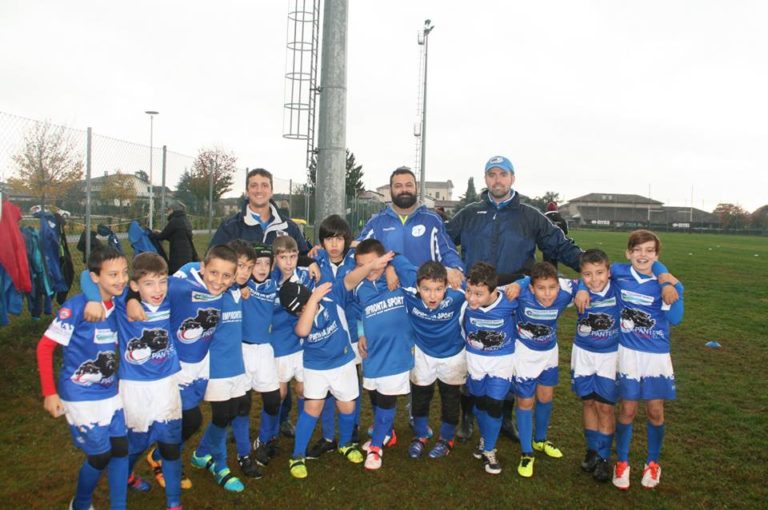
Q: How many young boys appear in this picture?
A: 14